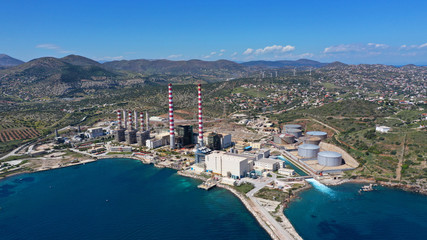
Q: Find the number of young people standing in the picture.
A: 0